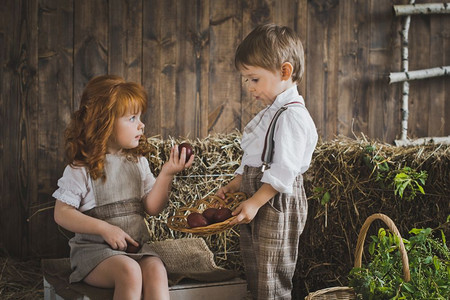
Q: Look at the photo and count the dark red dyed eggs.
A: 5